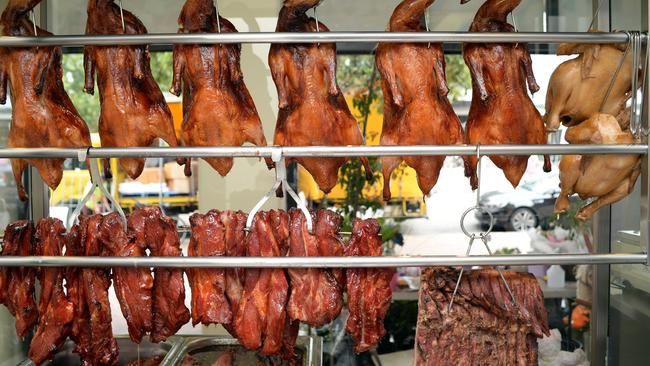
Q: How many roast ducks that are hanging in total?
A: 6